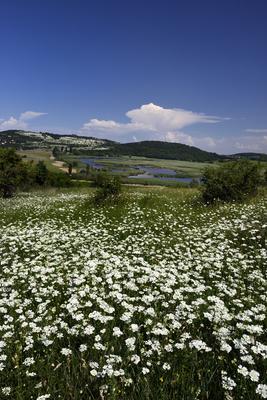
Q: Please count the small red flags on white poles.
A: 0